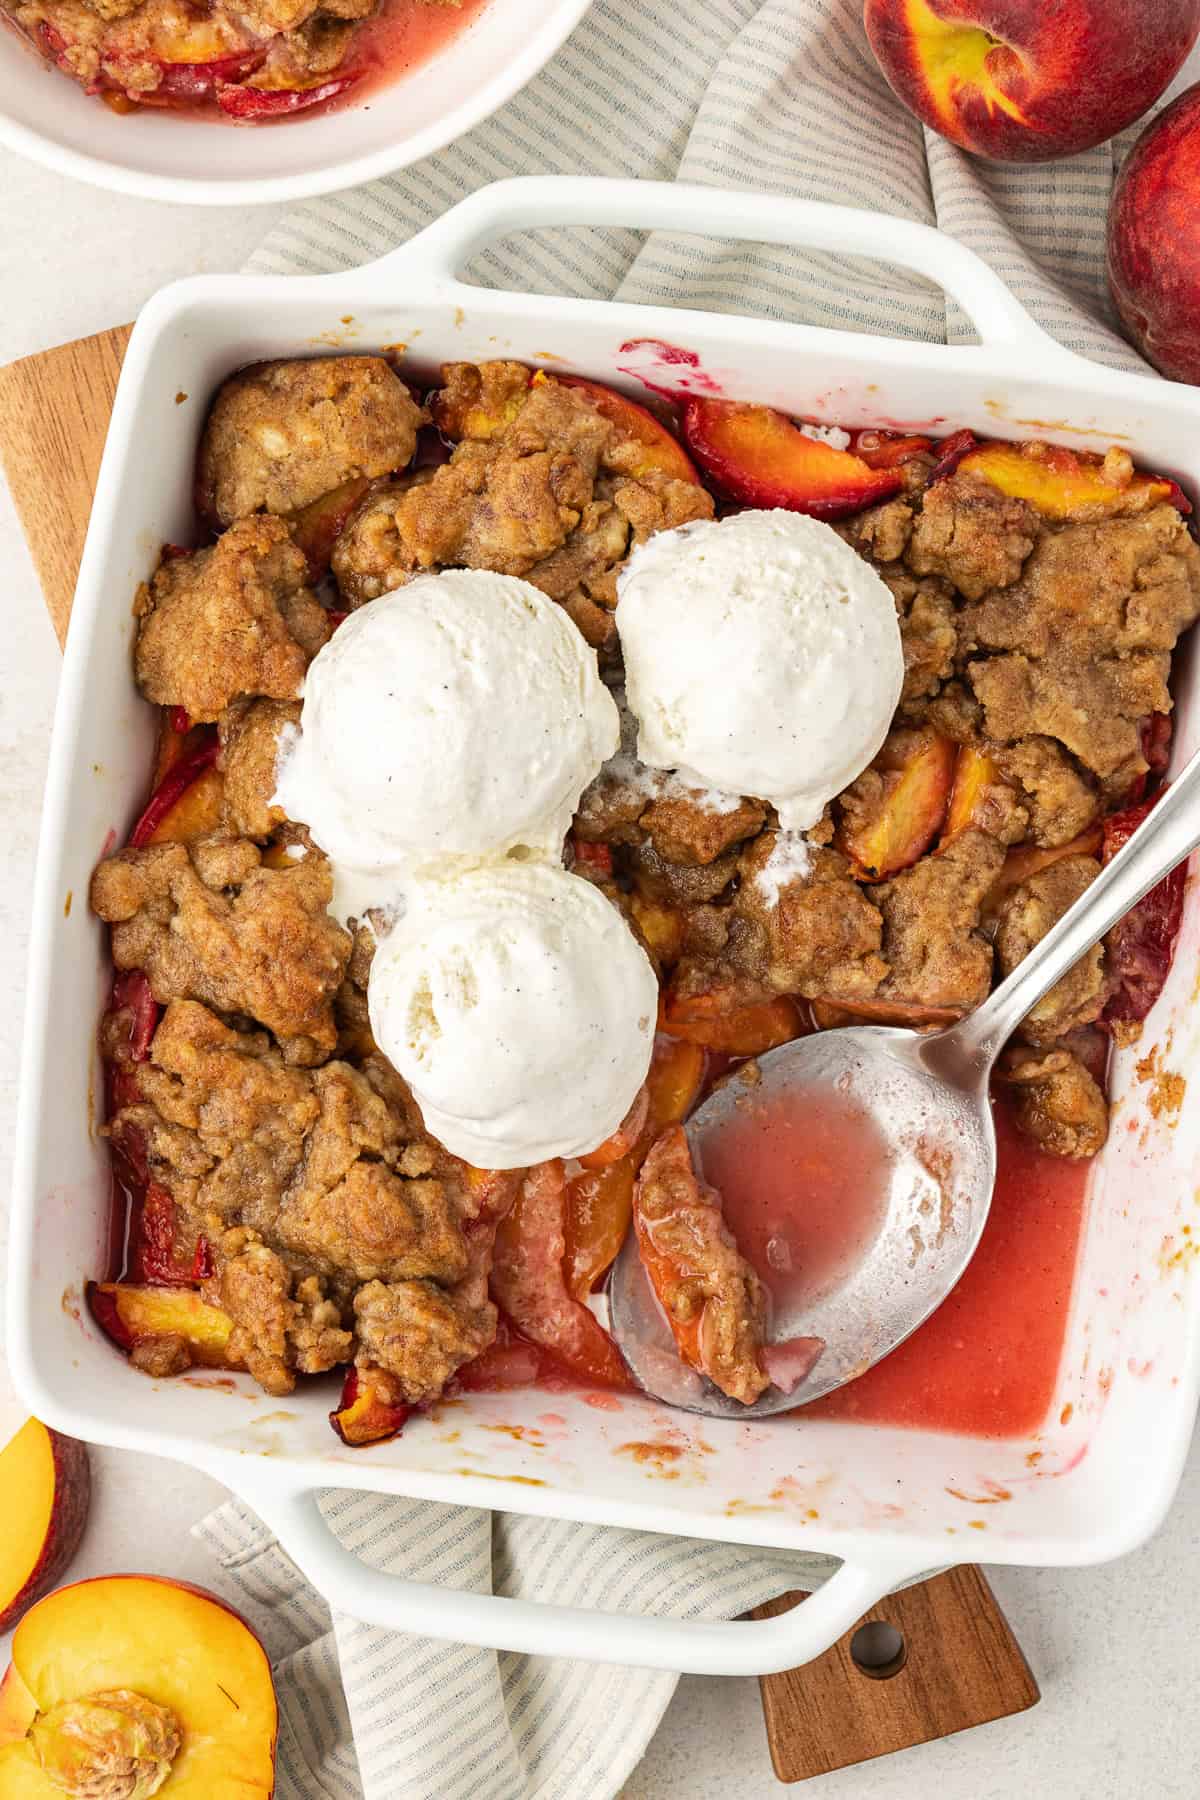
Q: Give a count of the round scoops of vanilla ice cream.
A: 3